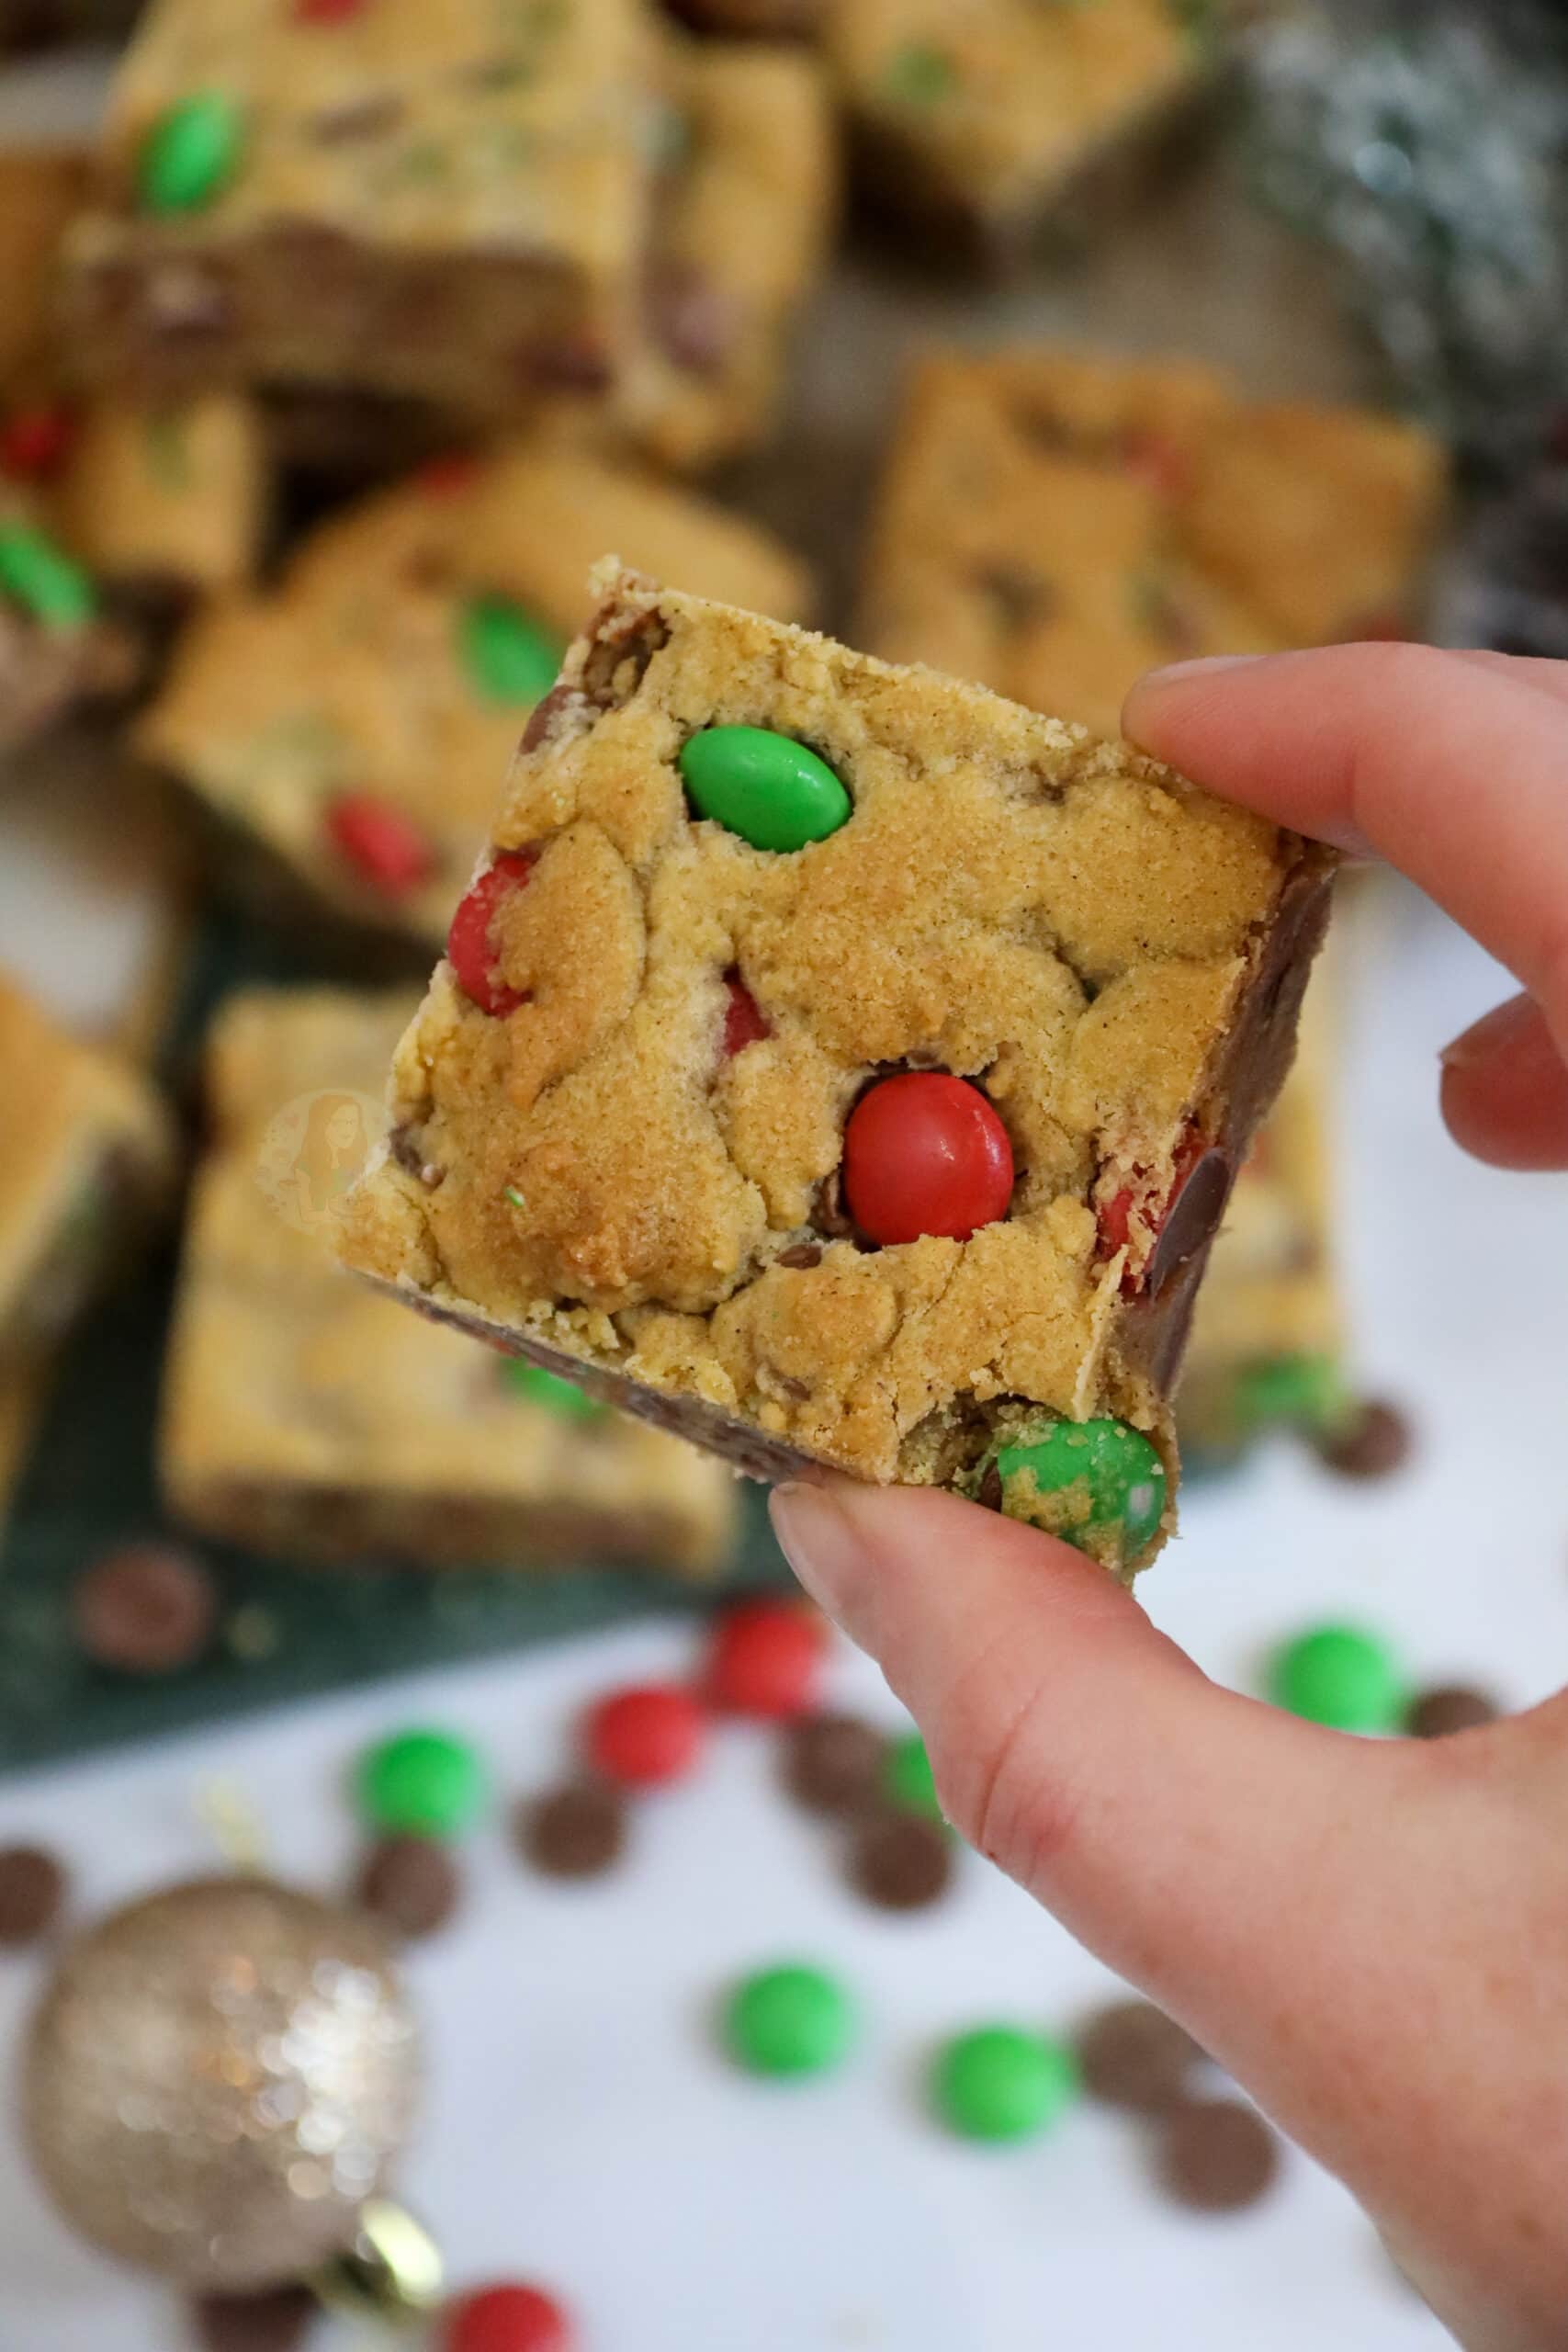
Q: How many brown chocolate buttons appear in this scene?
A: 11